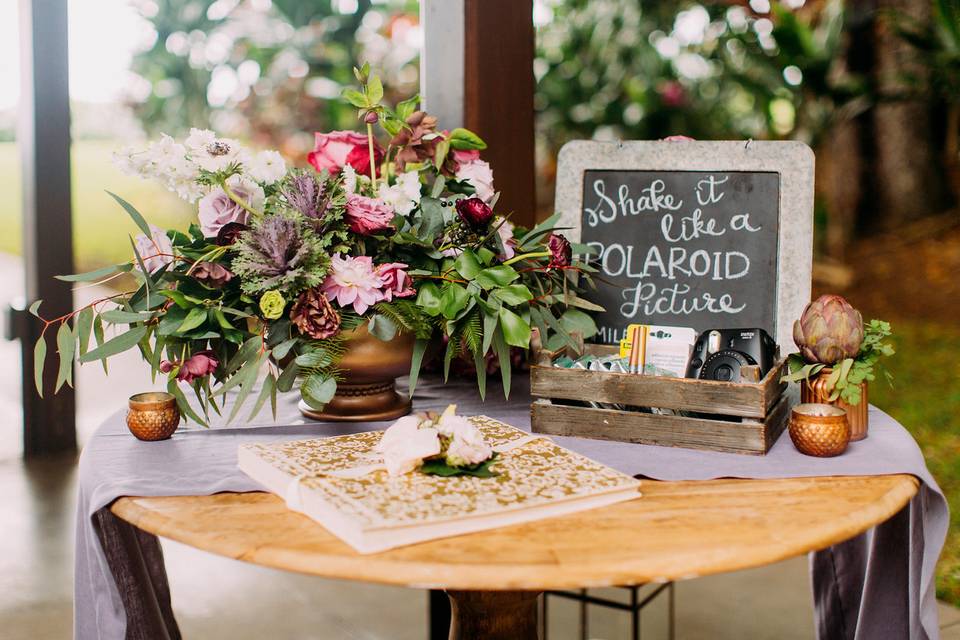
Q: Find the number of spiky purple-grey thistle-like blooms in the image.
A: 2